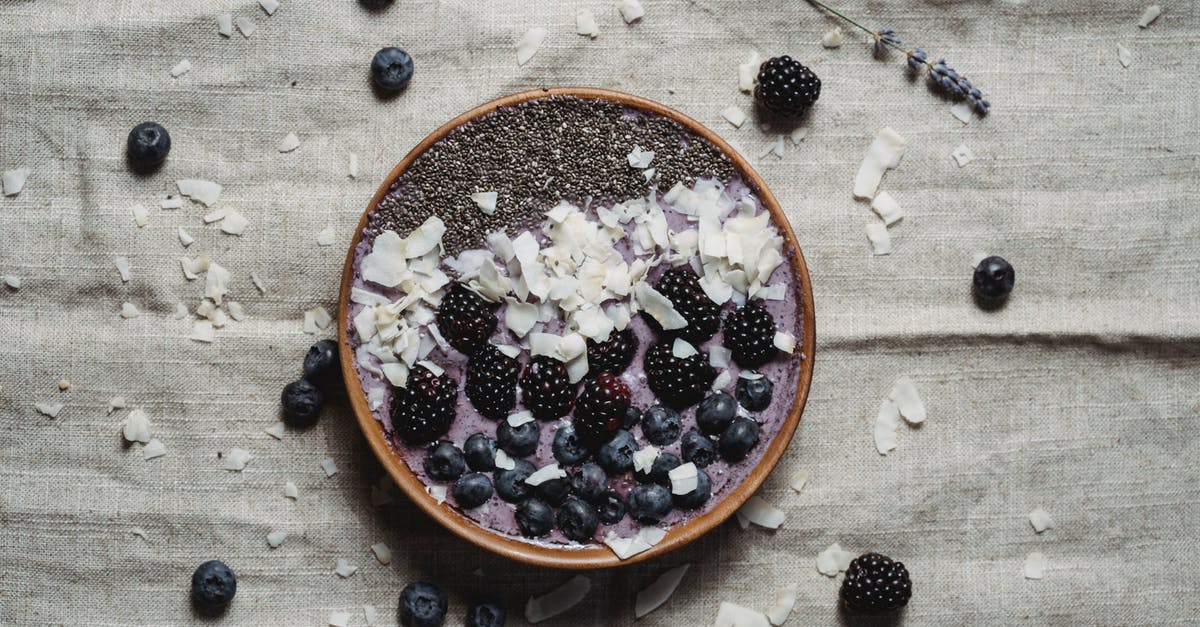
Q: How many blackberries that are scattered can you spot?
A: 2